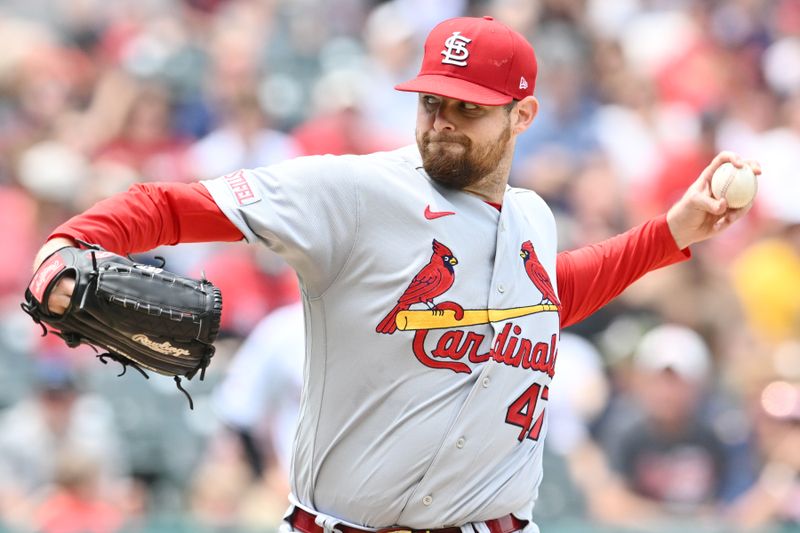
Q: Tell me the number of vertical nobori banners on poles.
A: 0